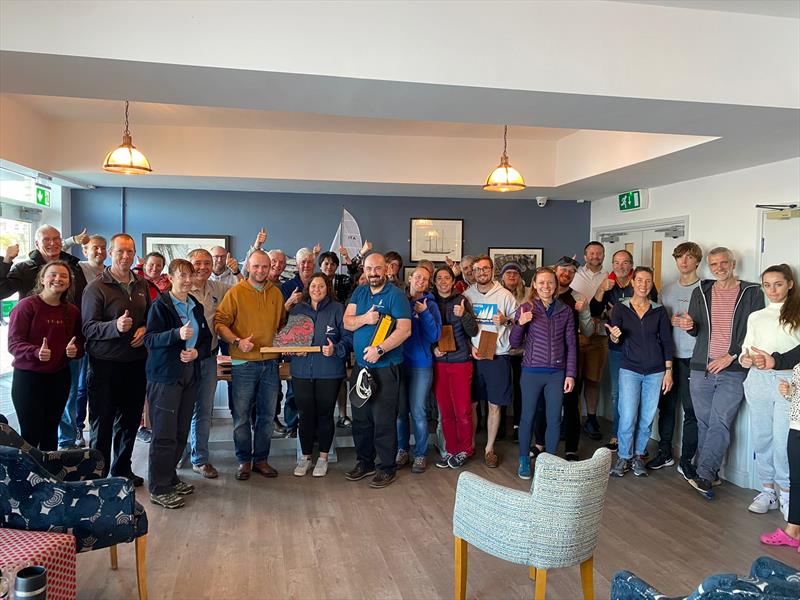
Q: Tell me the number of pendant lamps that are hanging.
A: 2